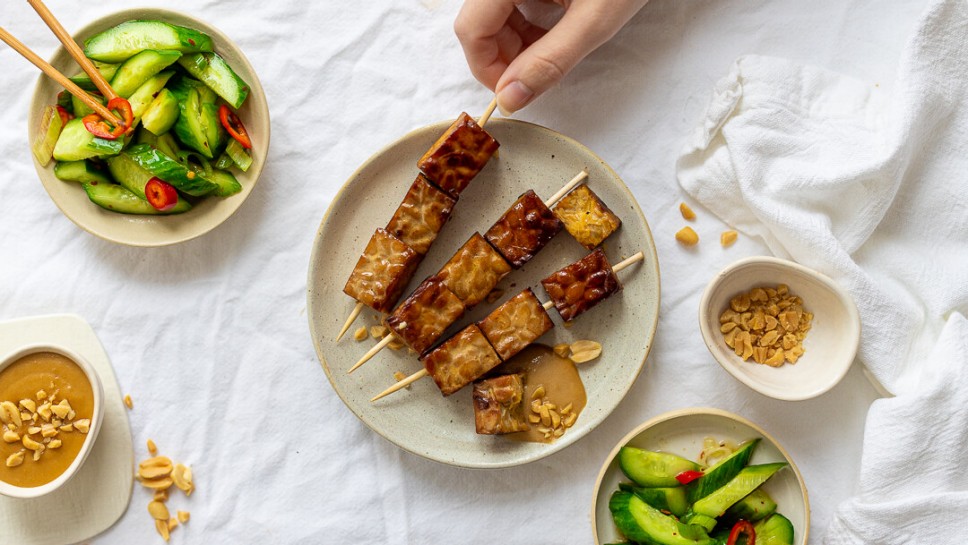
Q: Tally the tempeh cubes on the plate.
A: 11